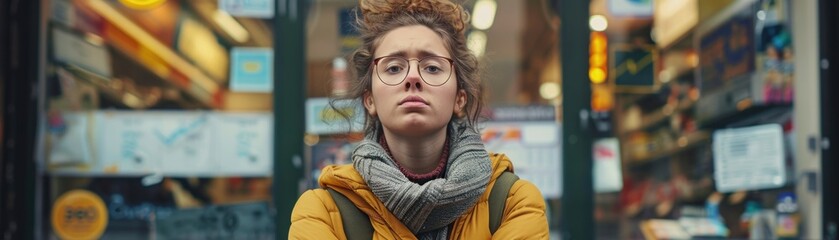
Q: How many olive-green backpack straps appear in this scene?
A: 2